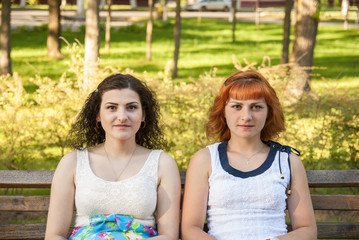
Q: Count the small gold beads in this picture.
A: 2